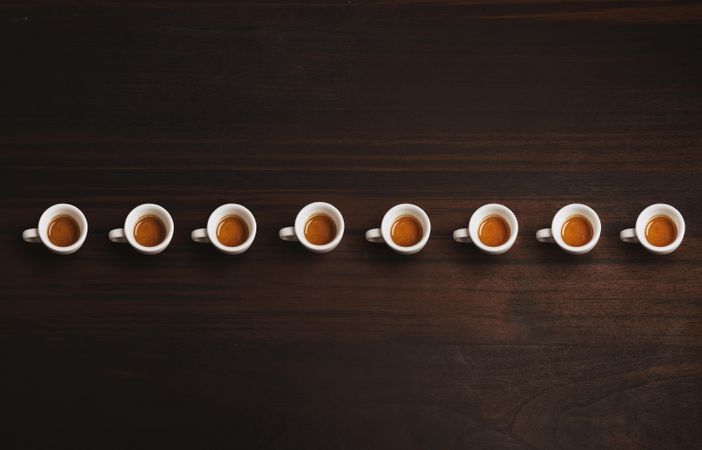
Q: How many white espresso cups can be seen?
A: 8